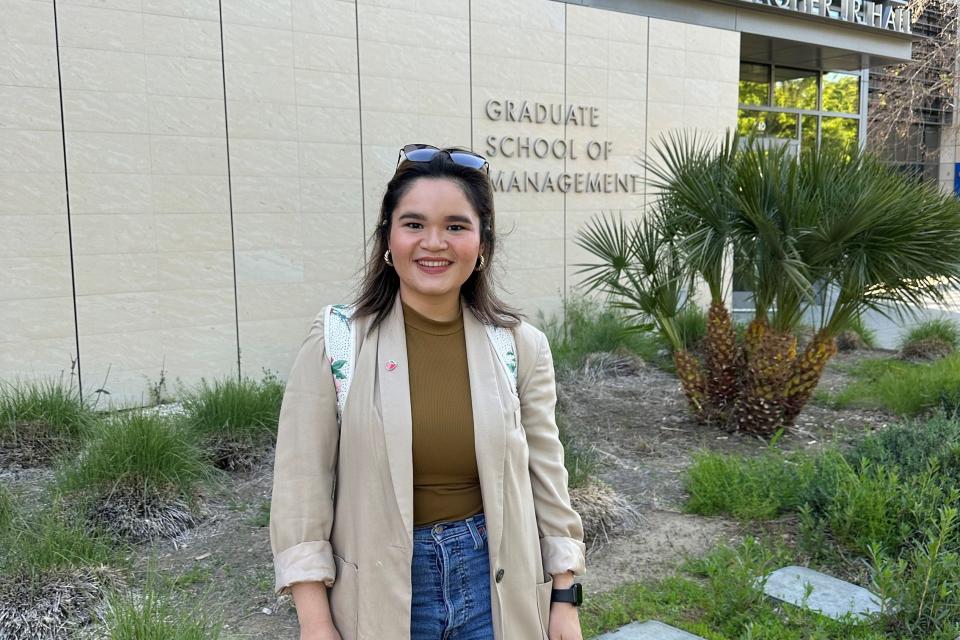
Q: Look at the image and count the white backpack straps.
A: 2